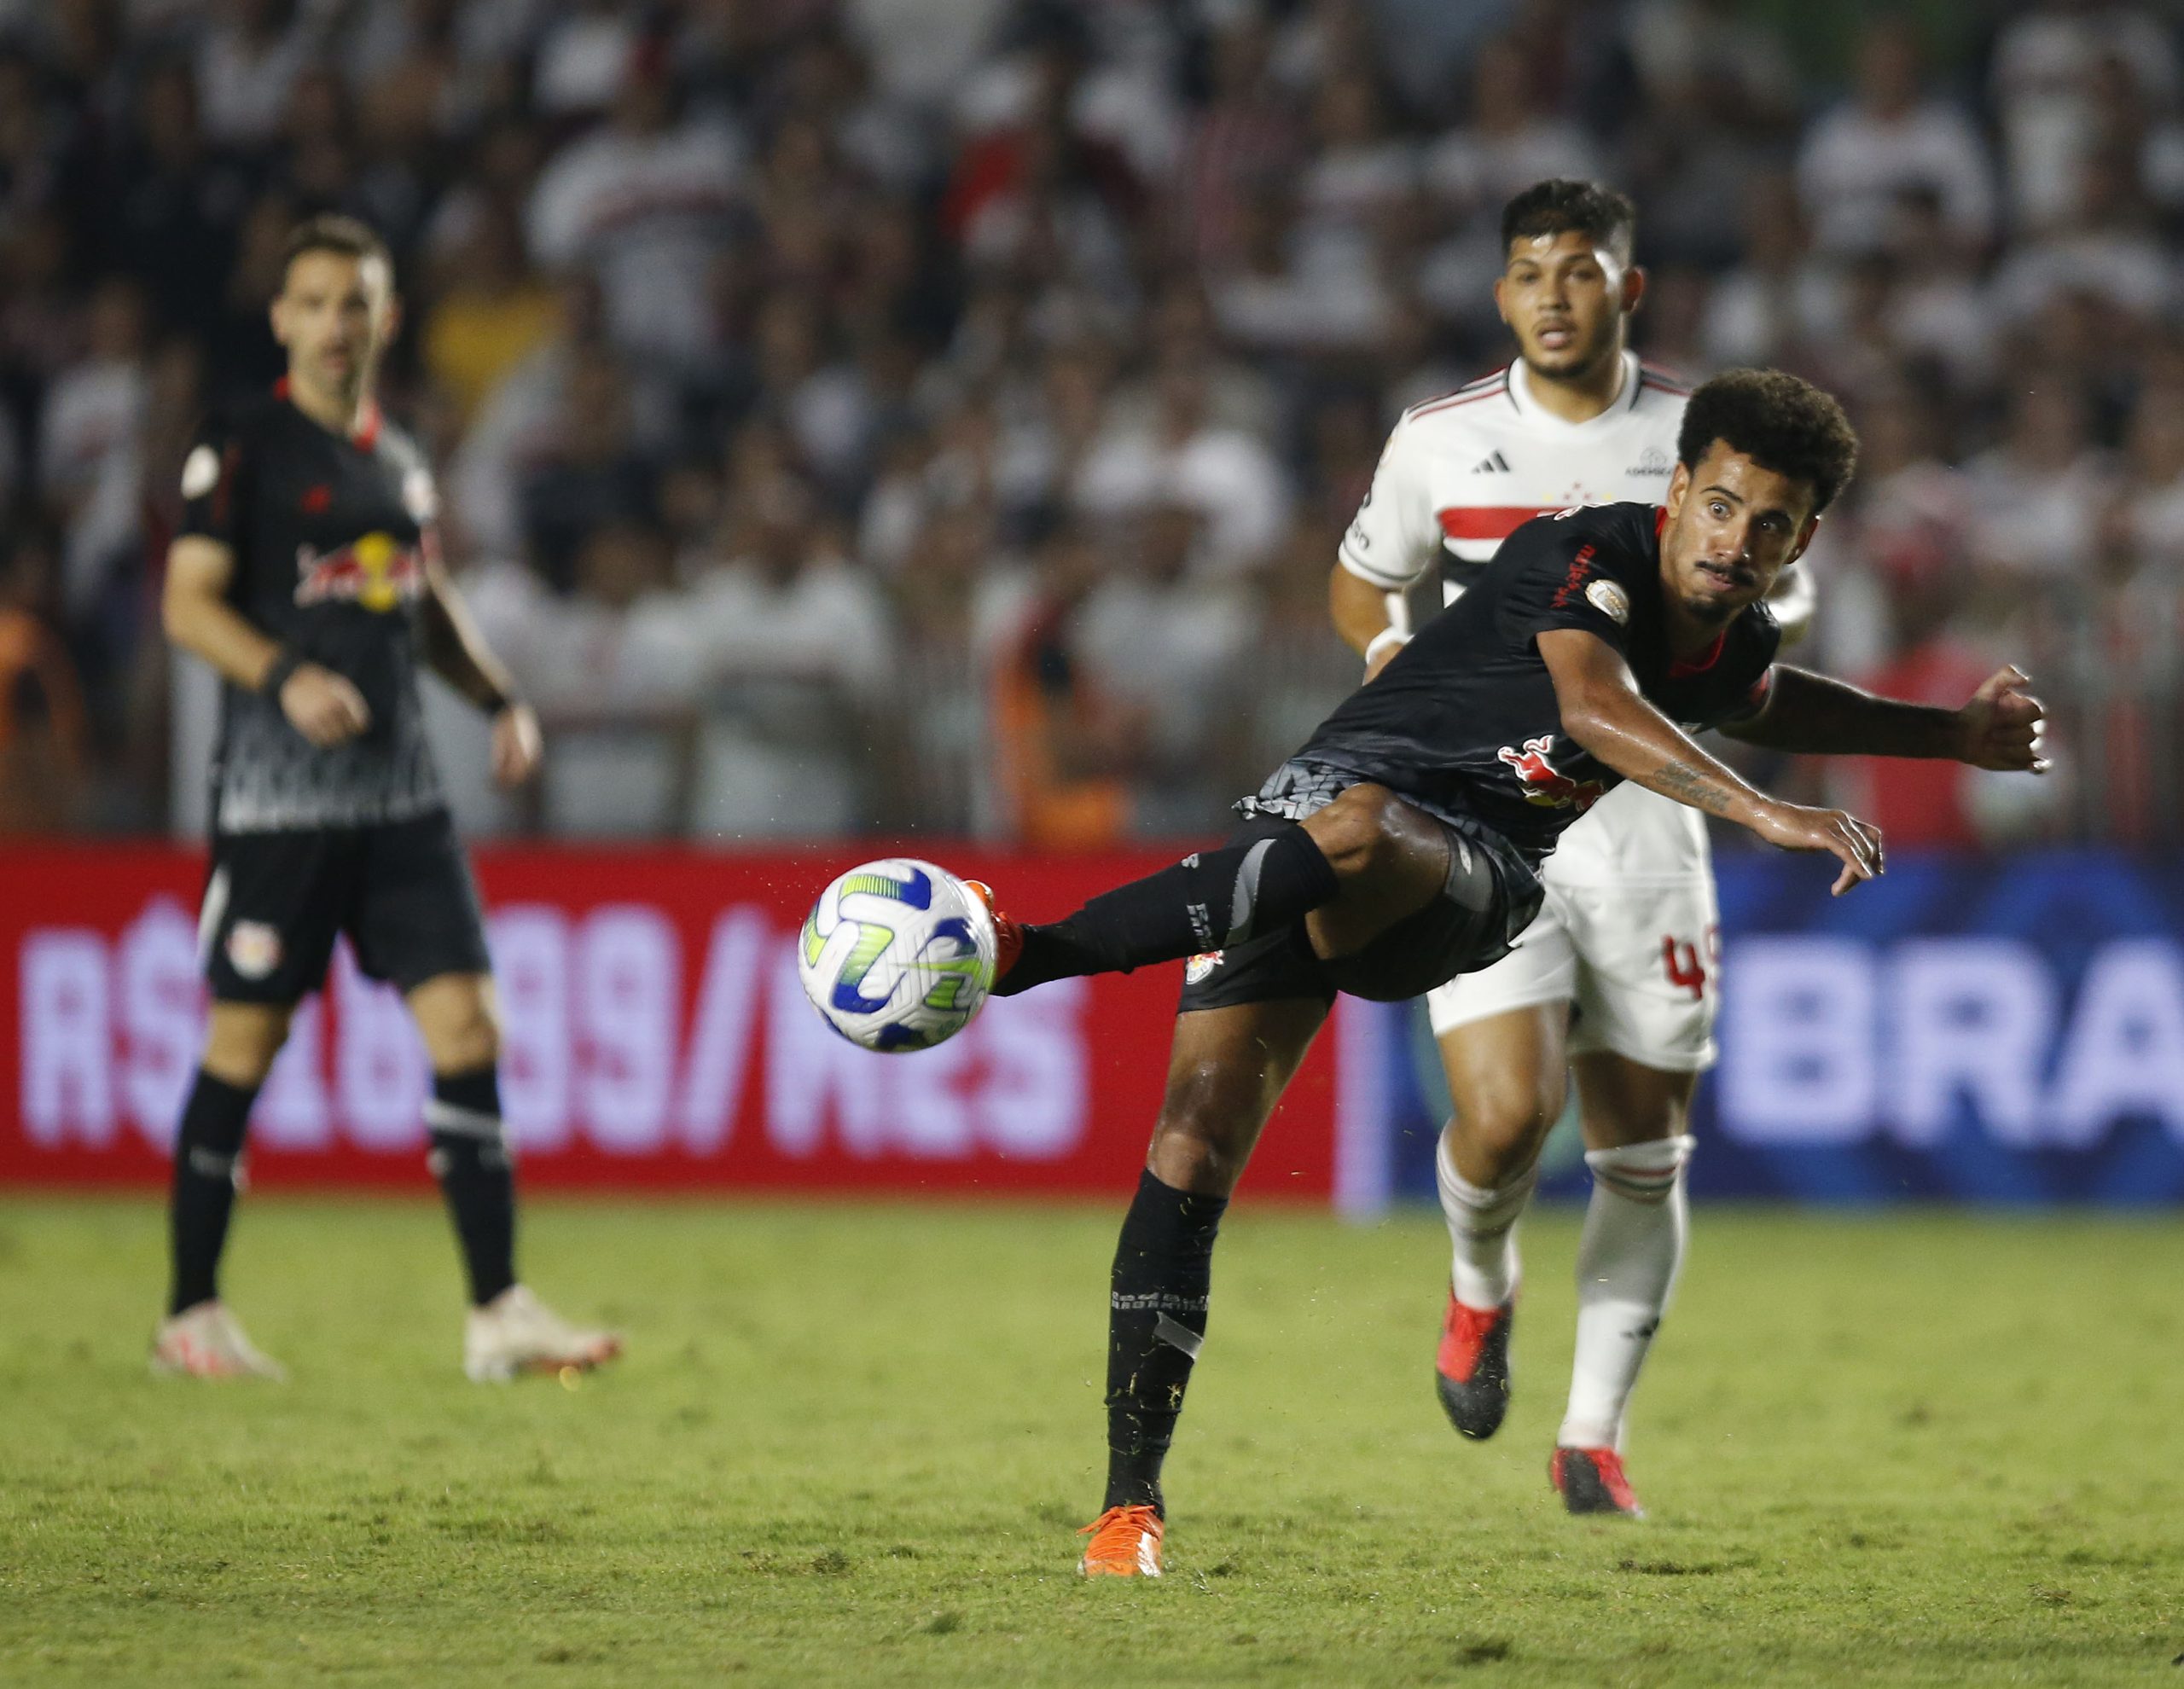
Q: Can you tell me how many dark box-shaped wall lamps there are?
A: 0